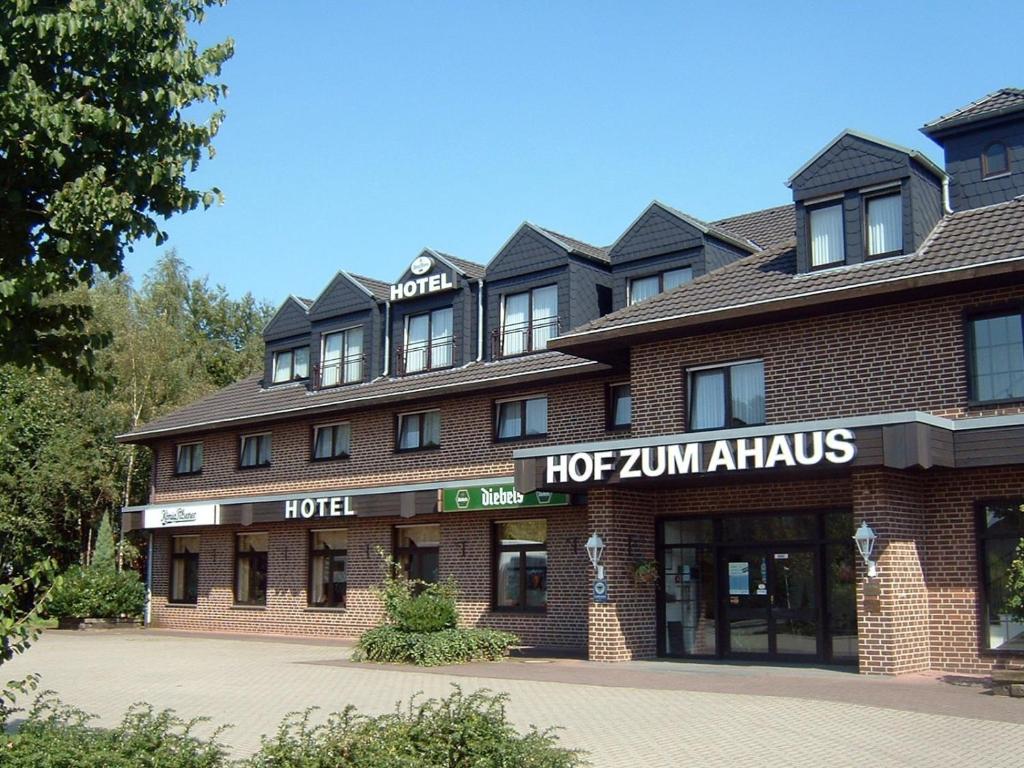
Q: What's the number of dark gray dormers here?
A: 6